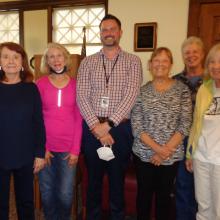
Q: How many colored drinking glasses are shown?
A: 0